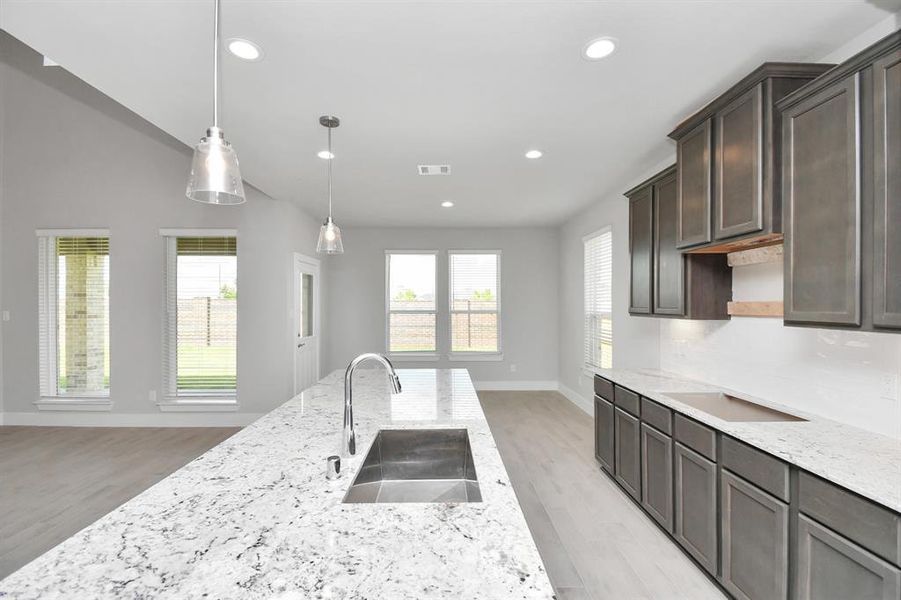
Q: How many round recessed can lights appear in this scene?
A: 5